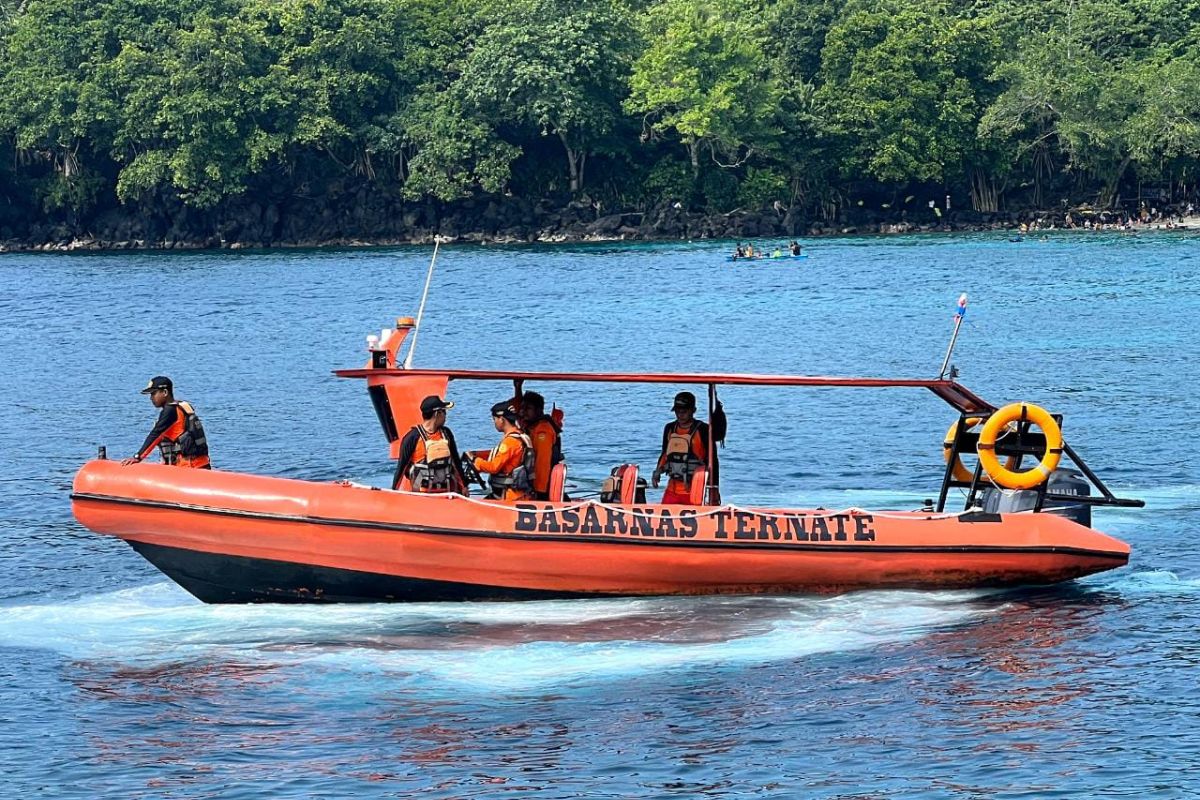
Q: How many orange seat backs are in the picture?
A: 3